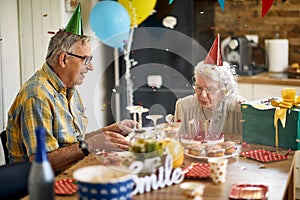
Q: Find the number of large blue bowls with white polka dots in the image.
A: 1